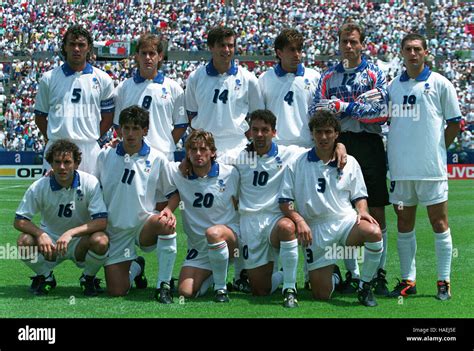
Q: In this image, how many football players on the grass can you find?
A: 11